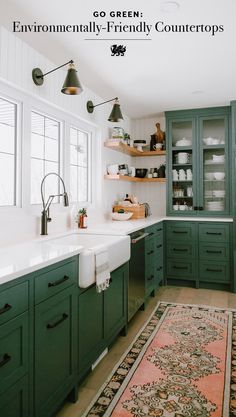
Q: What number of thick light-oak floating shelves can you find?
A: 2